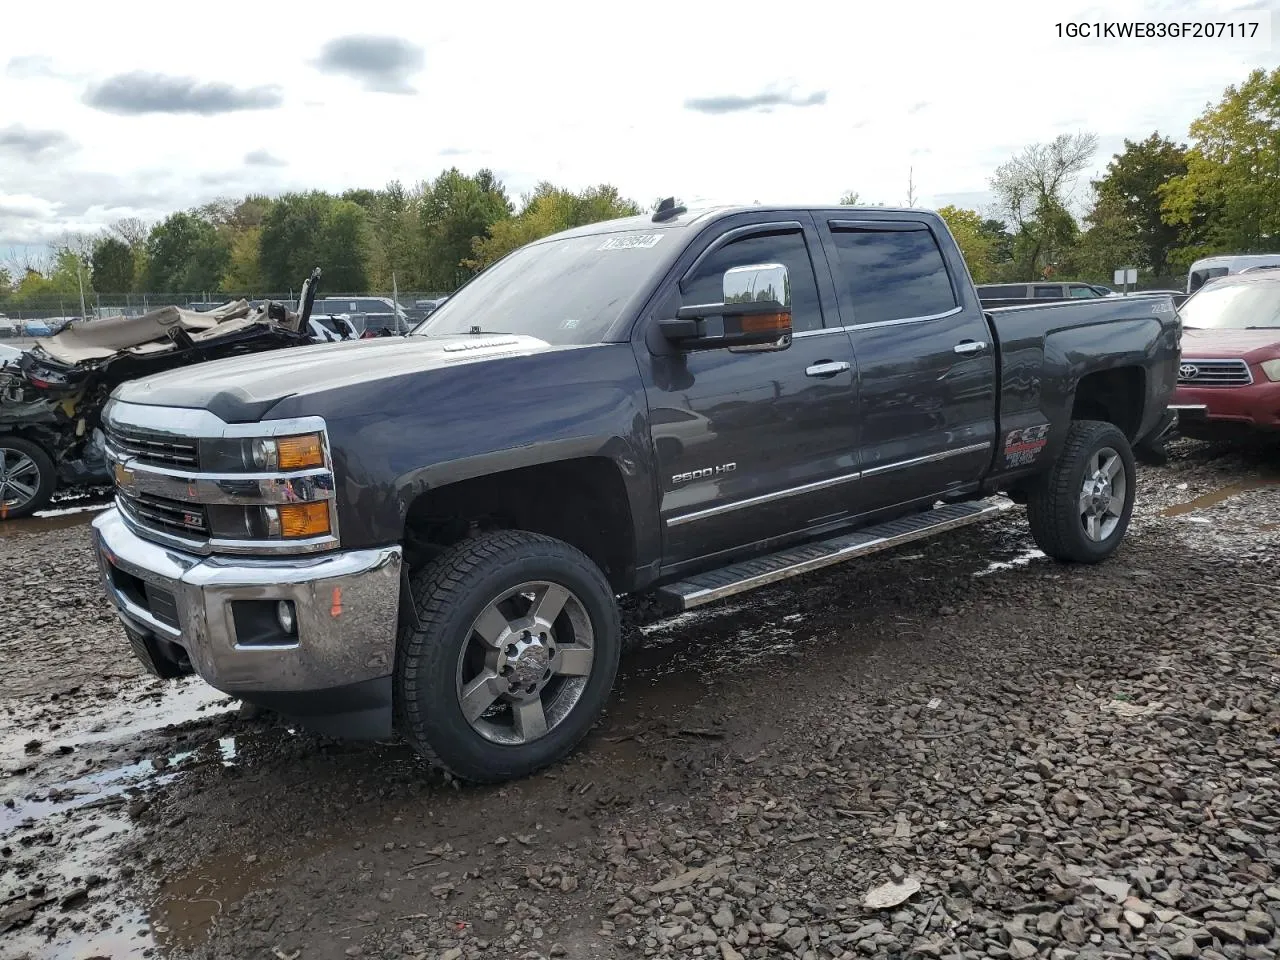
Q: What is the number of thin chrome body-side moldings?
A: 2